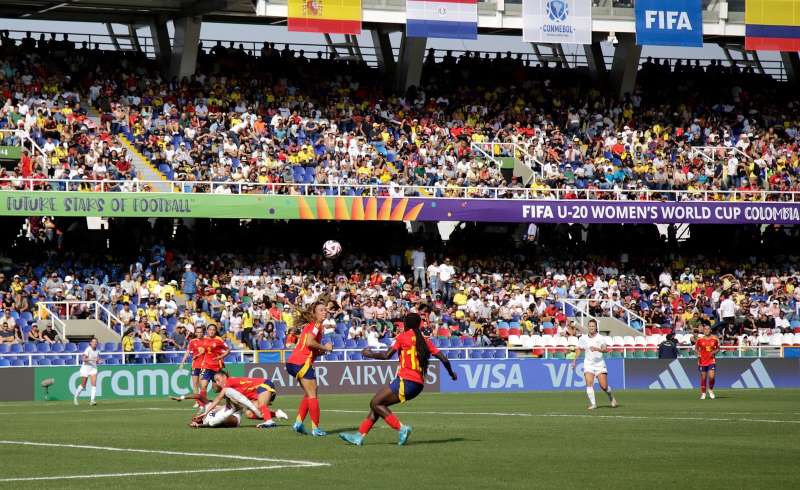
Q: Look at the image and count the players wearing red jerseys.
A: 6